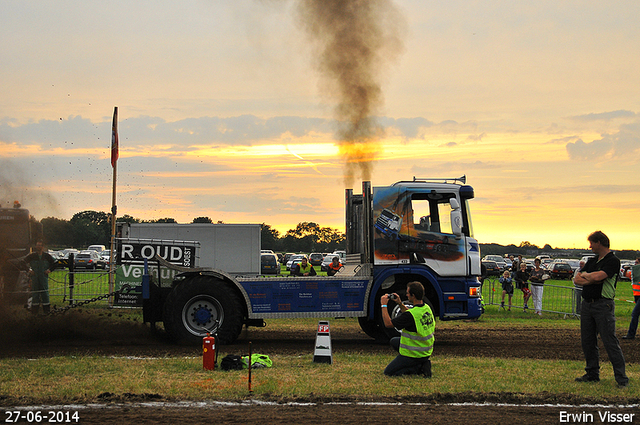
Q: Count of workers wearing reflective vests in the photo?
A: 4